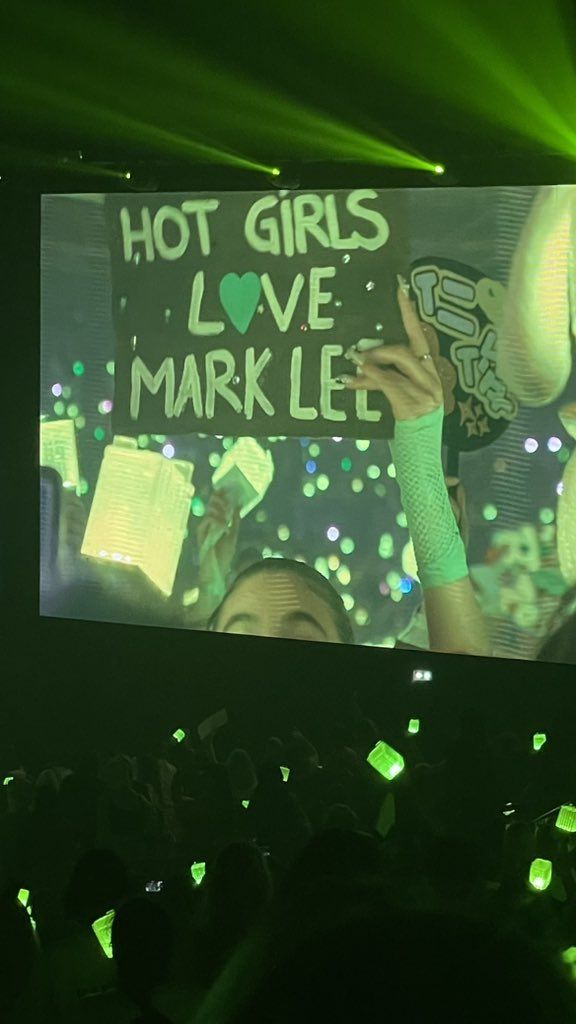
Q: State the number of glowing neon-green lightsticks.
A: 13